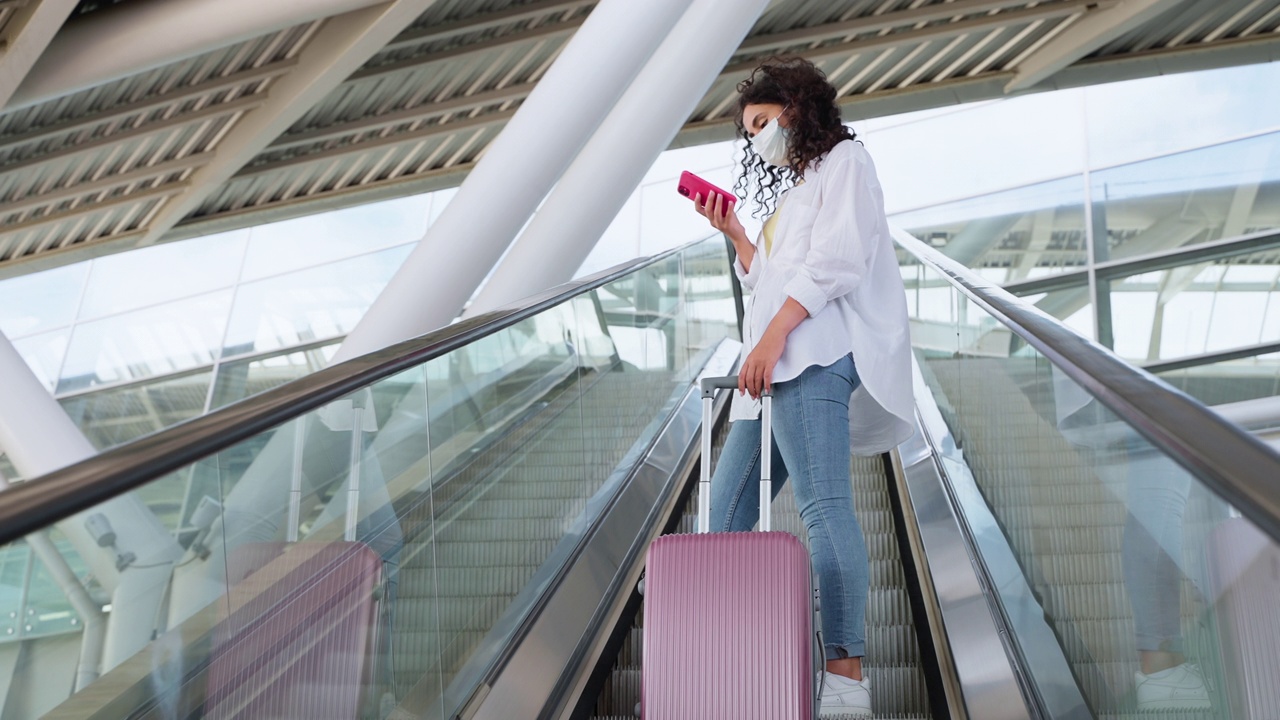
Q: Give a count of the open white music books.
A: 0